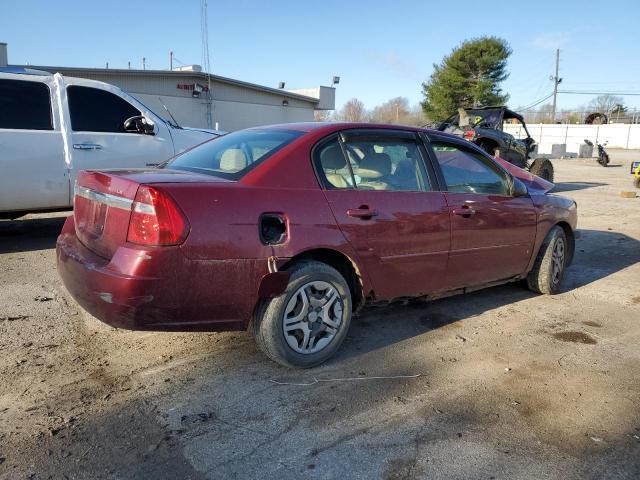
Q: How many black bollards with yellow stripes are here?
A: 0